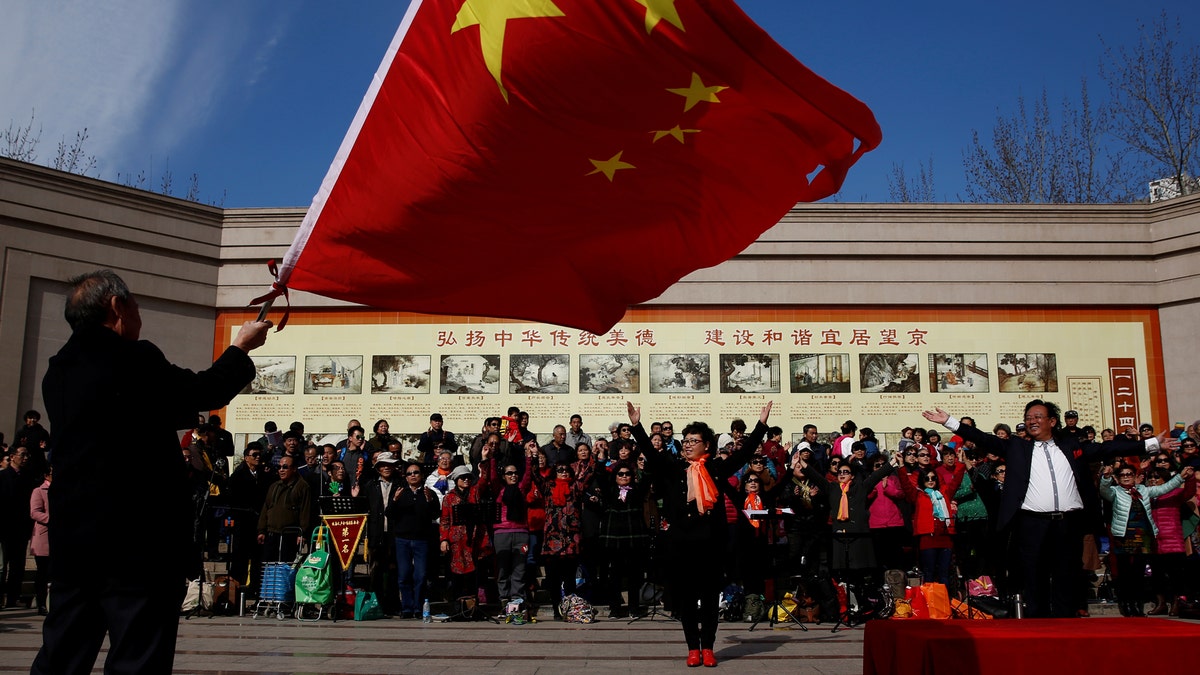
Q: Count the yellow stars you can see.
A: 5